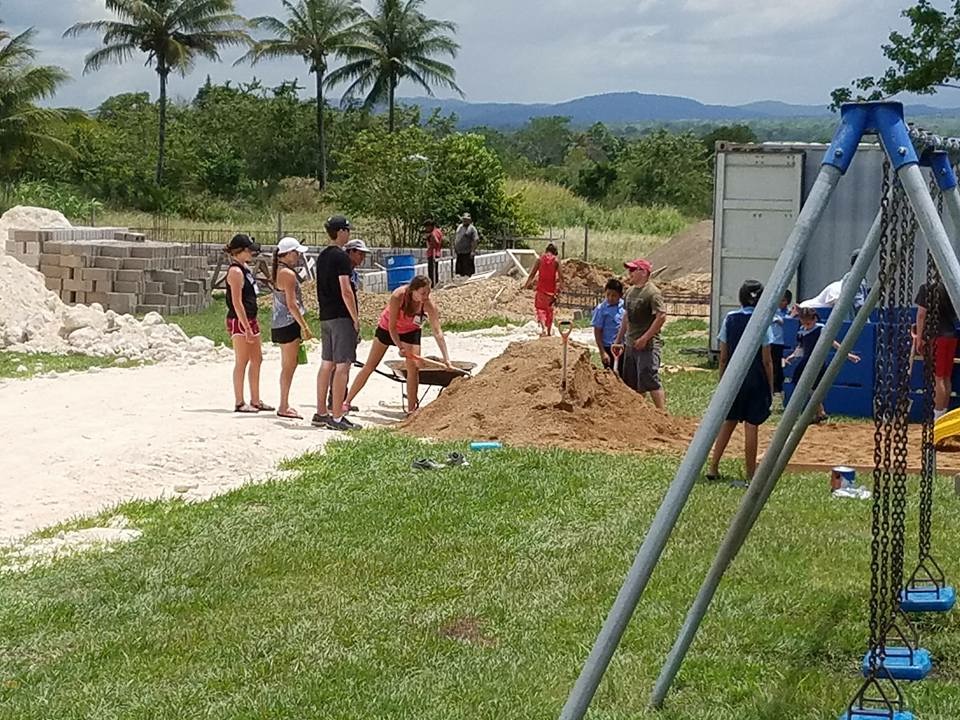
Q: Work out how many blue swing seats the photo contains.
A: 3